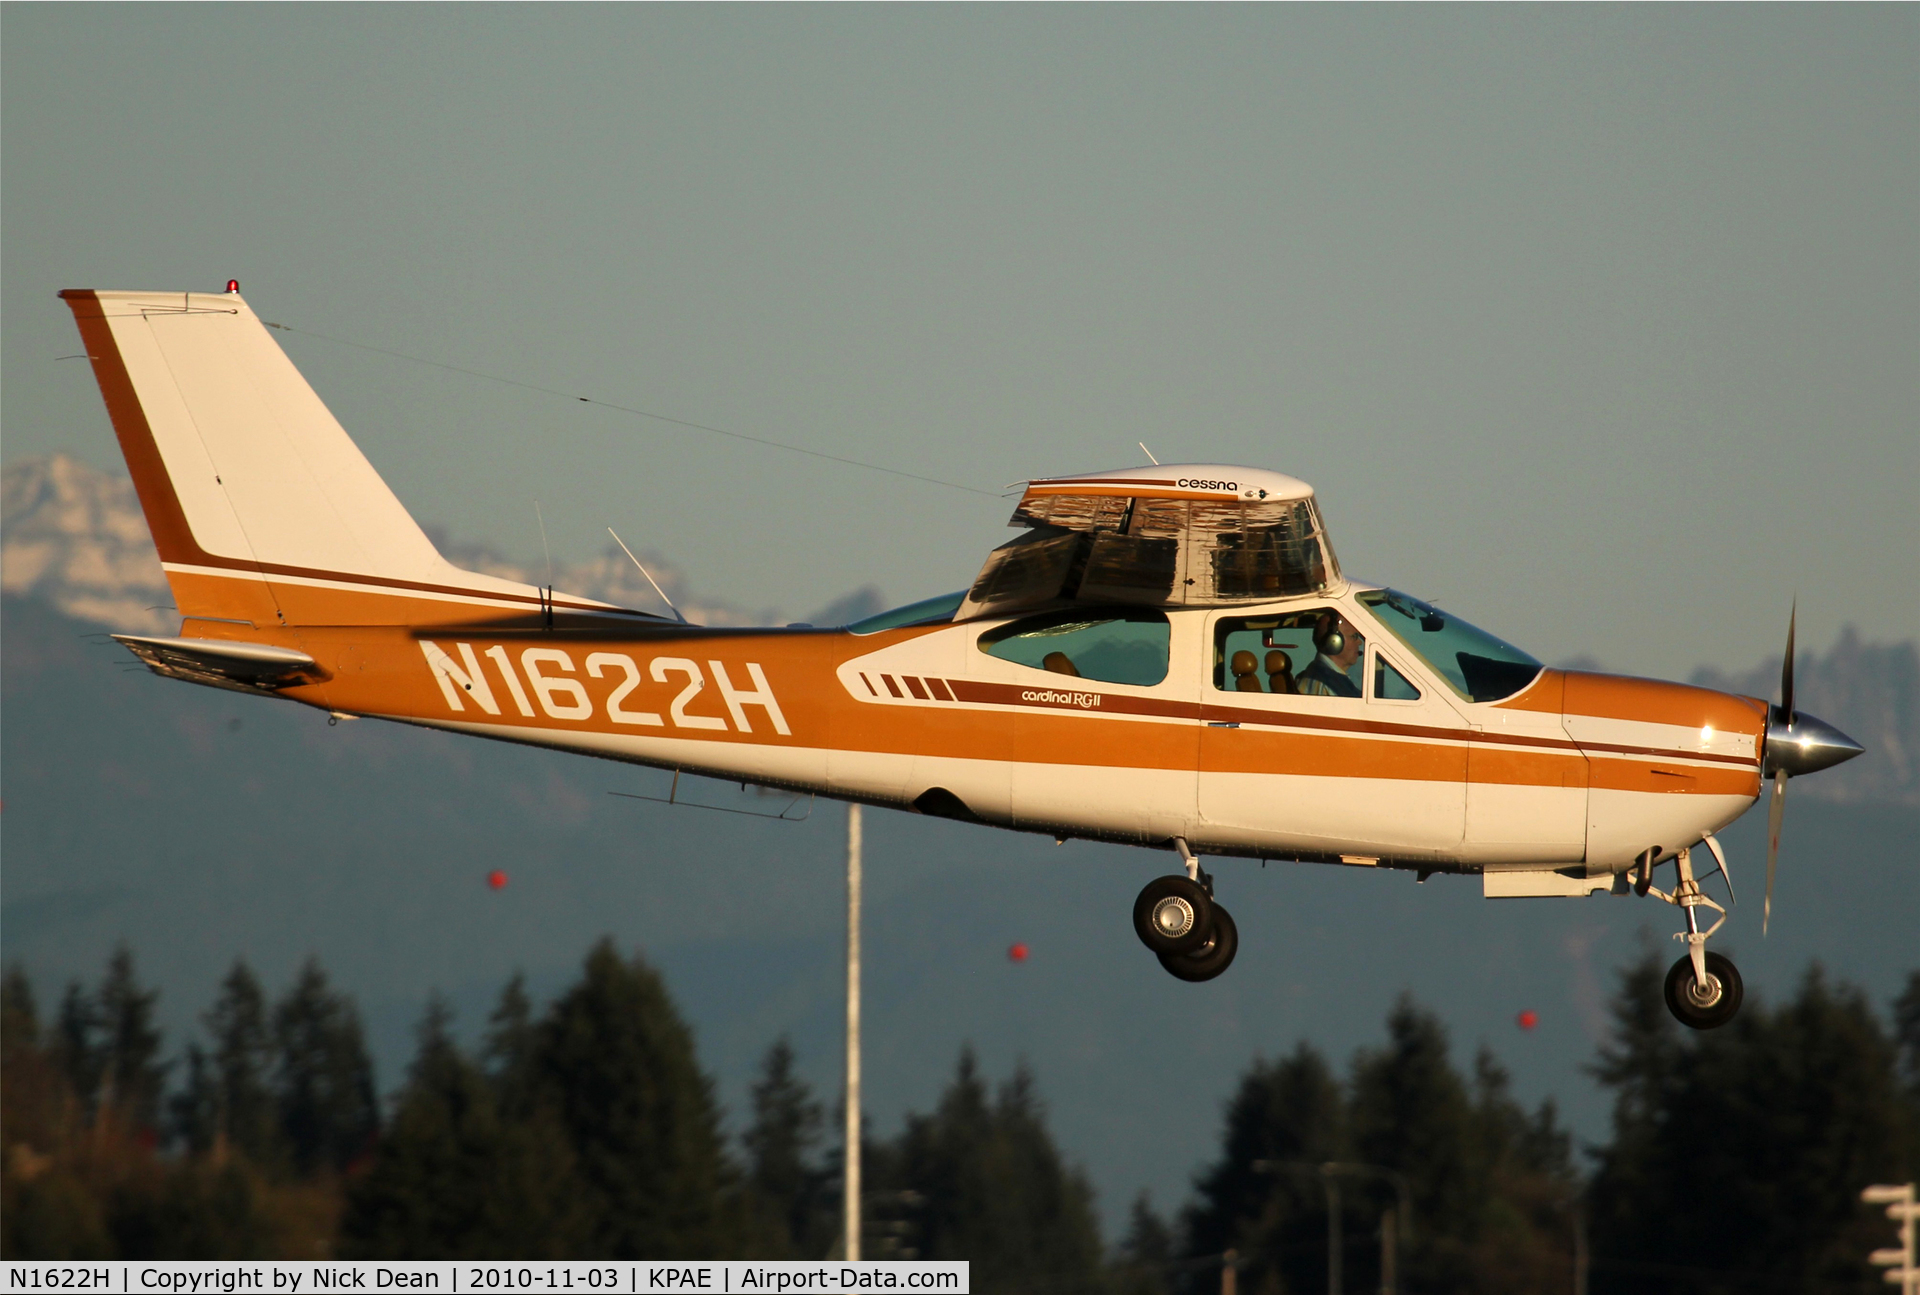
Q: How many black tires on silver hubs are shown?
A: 3